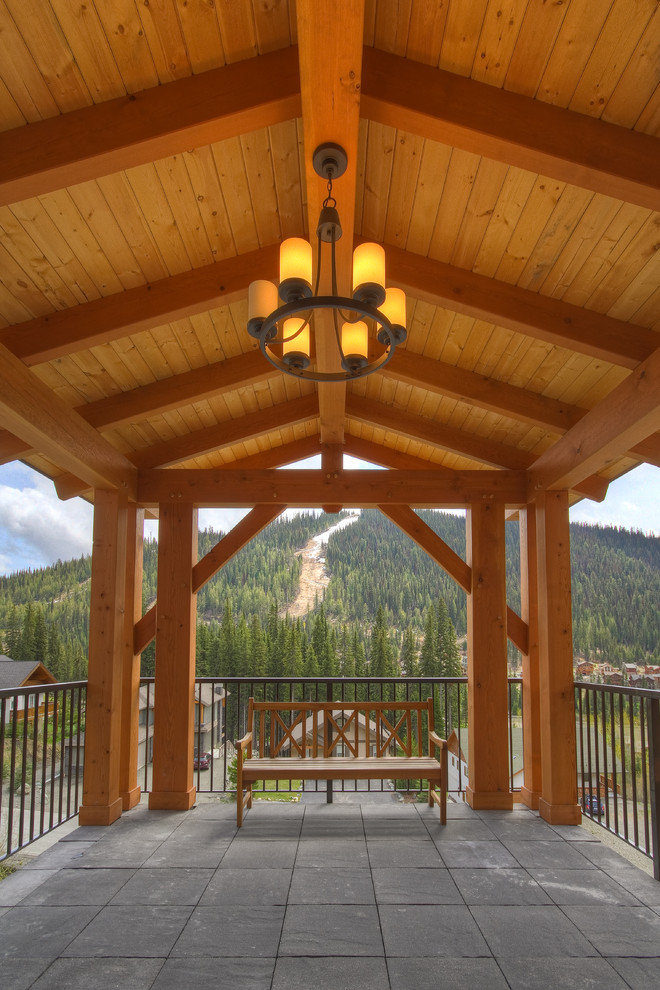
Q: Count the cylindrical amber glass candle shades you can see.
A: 6